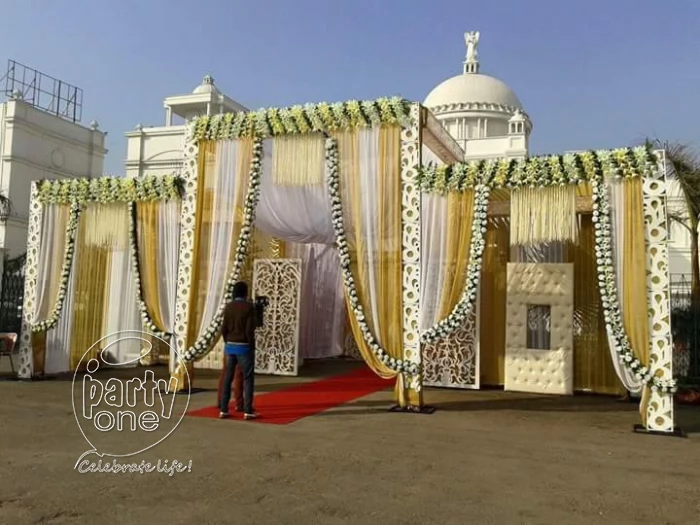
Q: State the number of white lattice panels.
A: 2